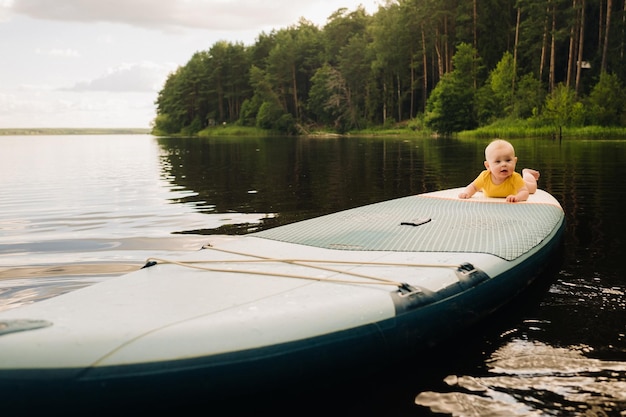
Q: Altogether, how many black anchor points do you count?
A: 4